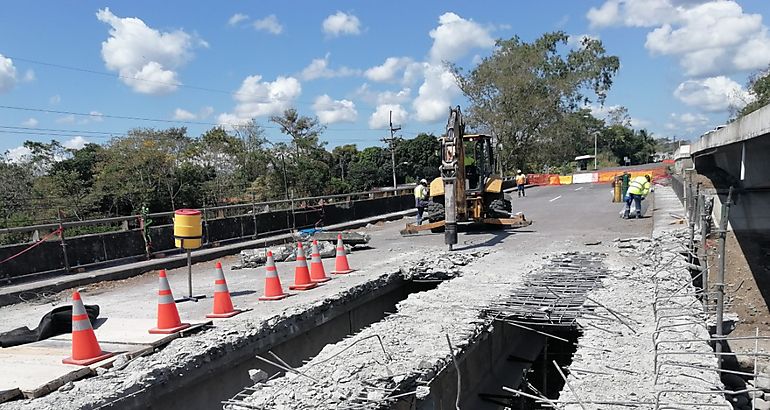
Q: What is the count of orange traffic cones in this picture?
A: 7